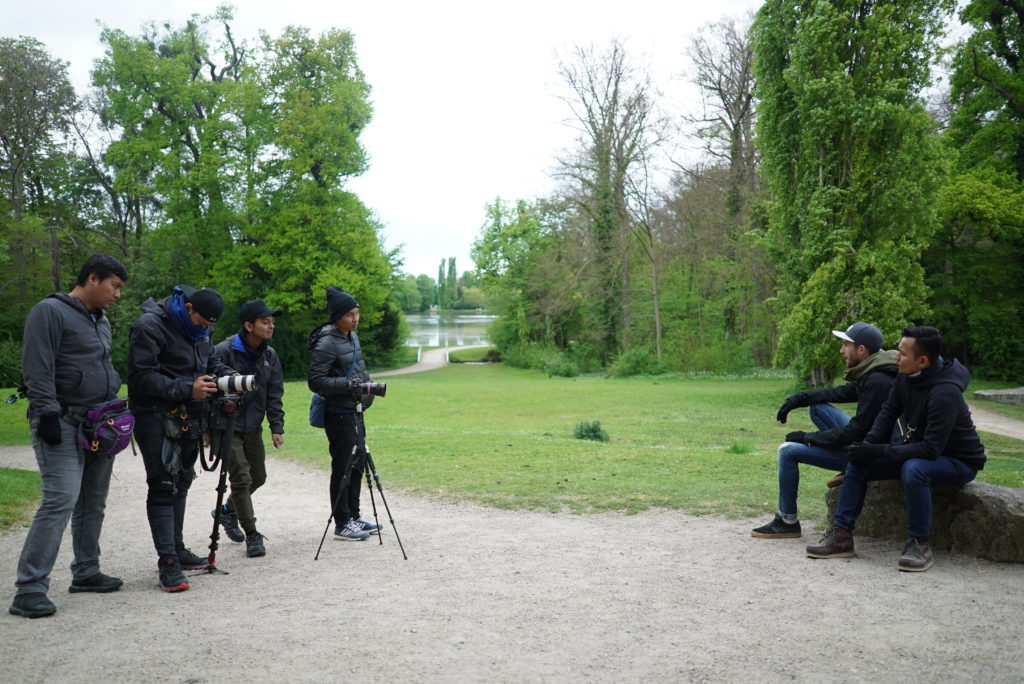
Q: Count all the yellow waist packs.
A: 0